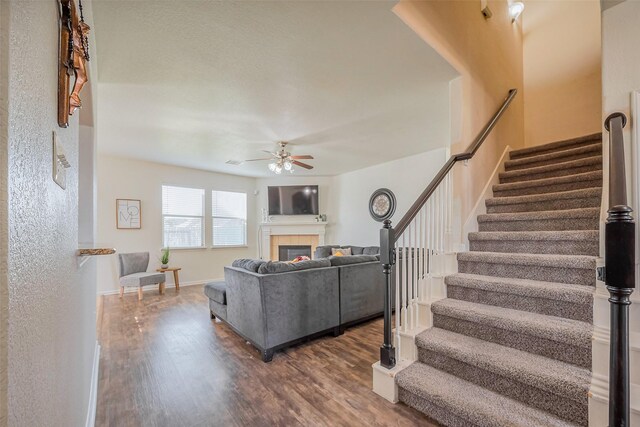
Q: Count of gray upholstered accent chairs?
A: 1